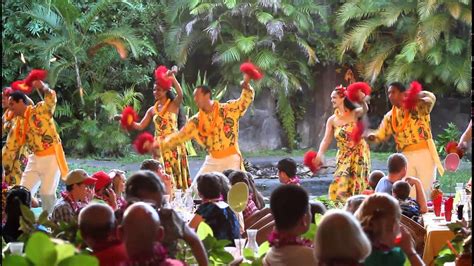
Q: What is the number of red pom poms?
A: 11